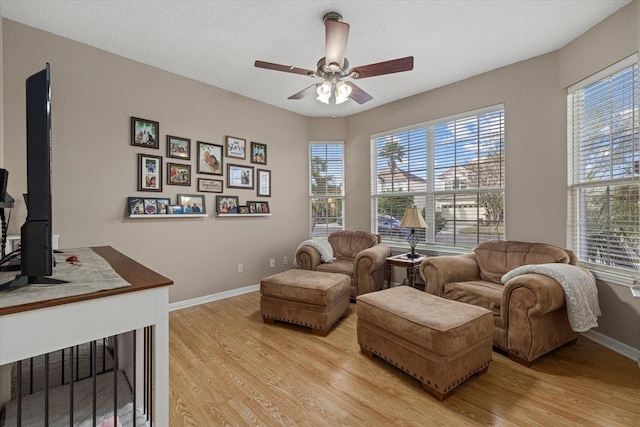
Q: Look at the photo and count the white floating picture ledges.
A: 2